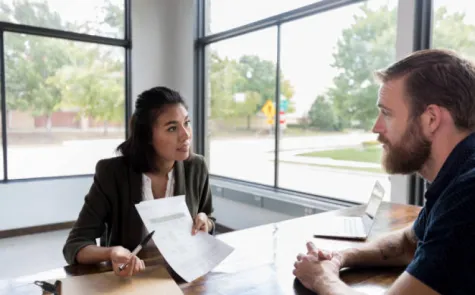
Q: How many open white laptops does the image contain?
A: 1